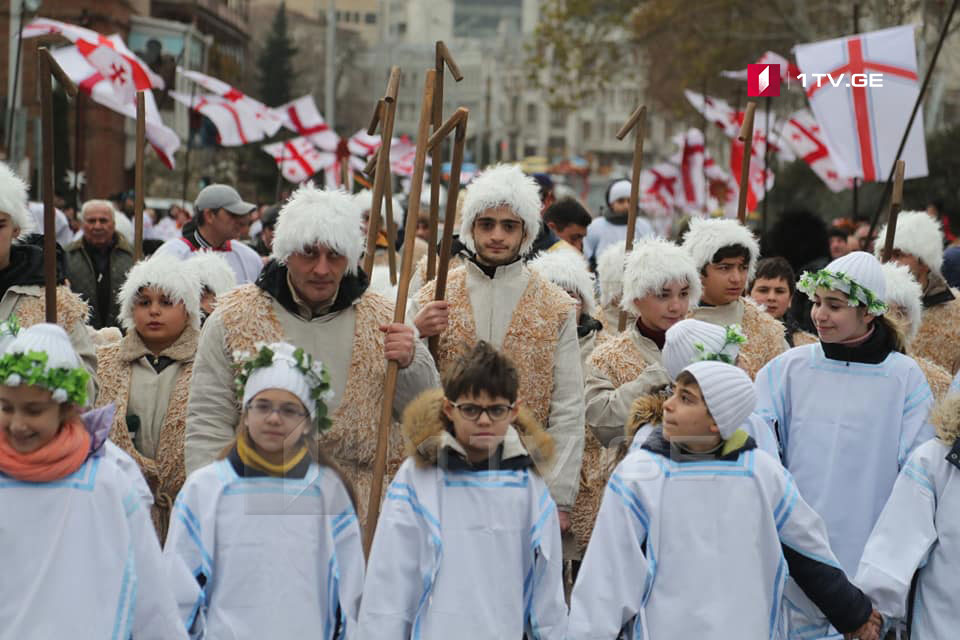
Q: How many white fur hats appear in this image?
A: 12